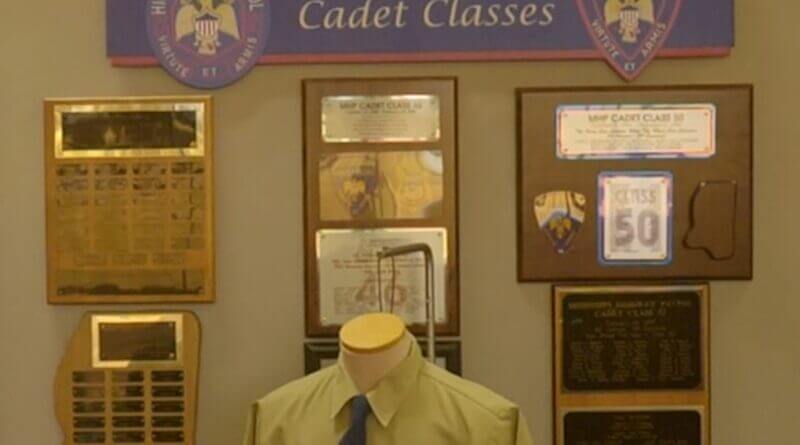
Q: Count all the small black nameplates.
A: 15